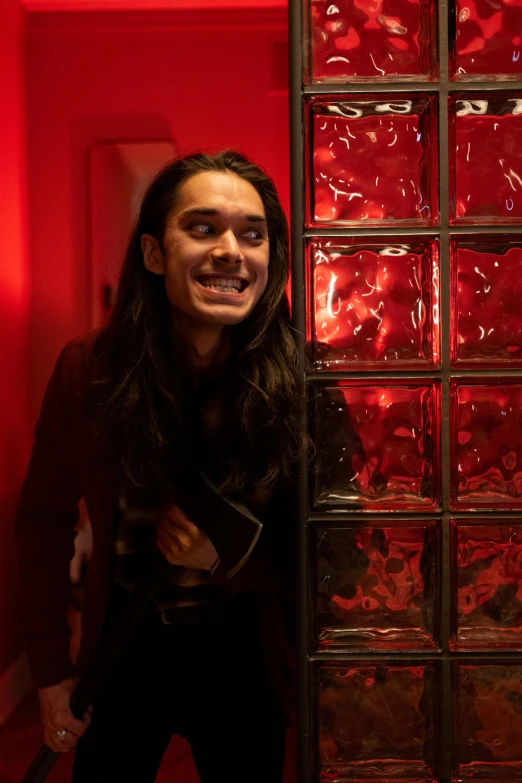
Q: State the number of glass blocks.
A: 12